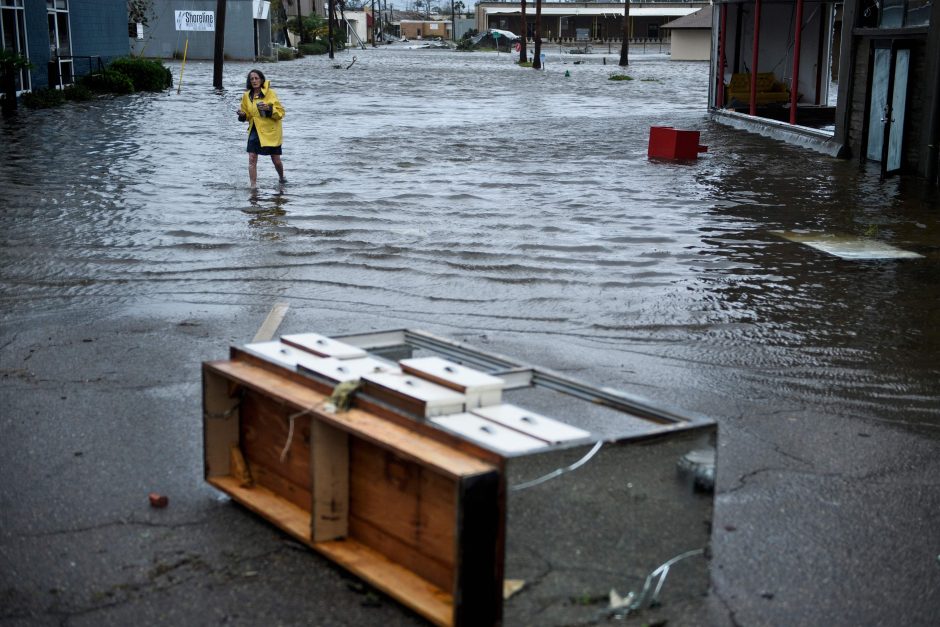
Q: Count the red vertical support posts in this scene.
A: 3